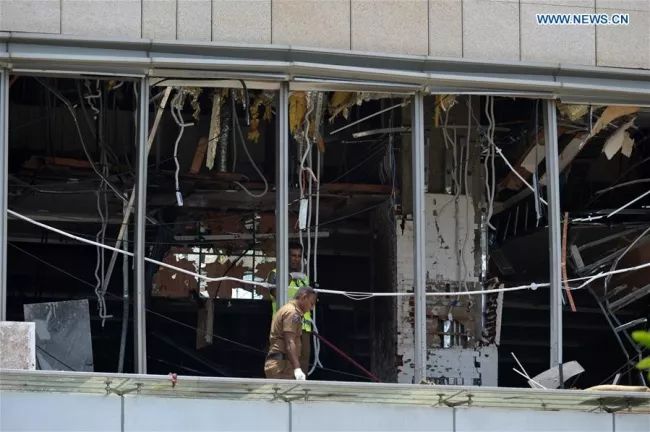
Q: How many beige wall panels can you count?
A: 11